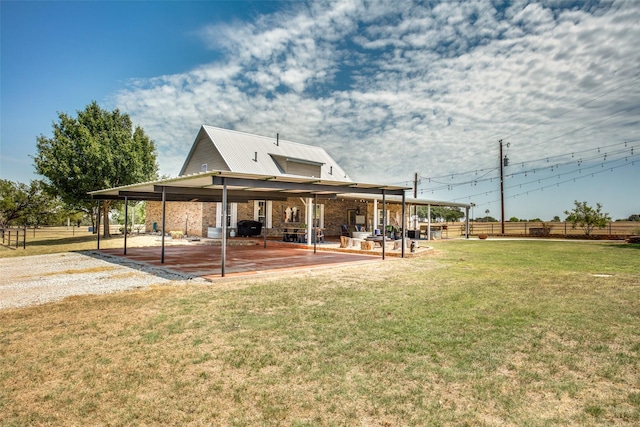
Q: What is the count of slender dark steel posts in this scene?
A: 8